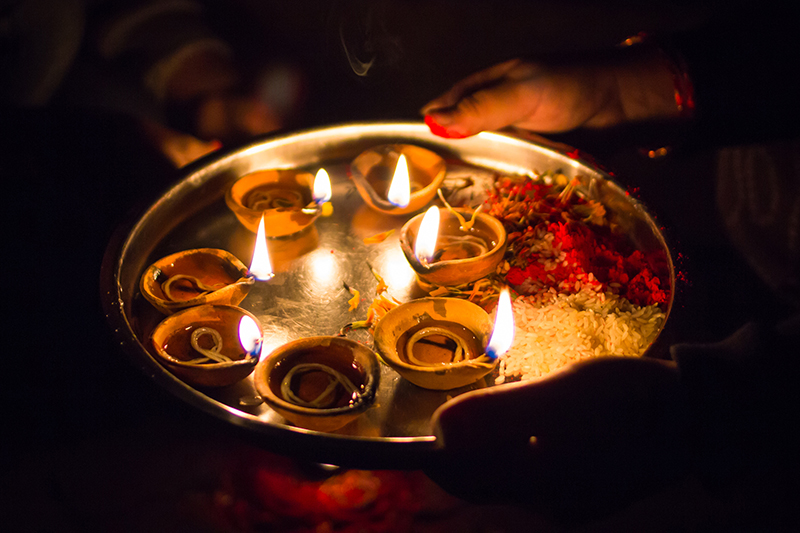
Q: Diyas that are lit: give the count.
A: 6